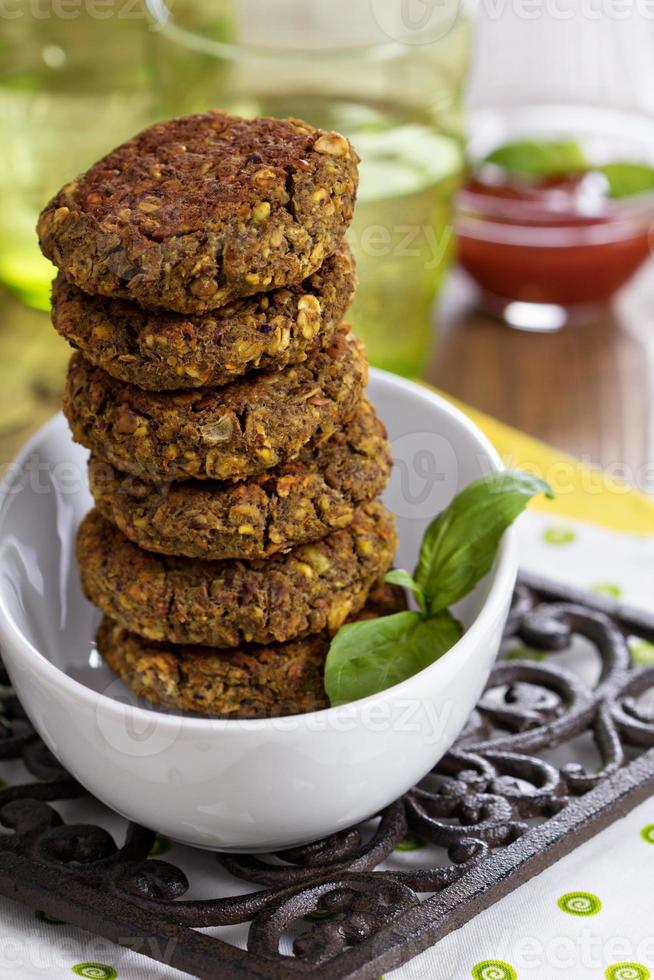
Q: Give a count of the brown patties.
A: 6